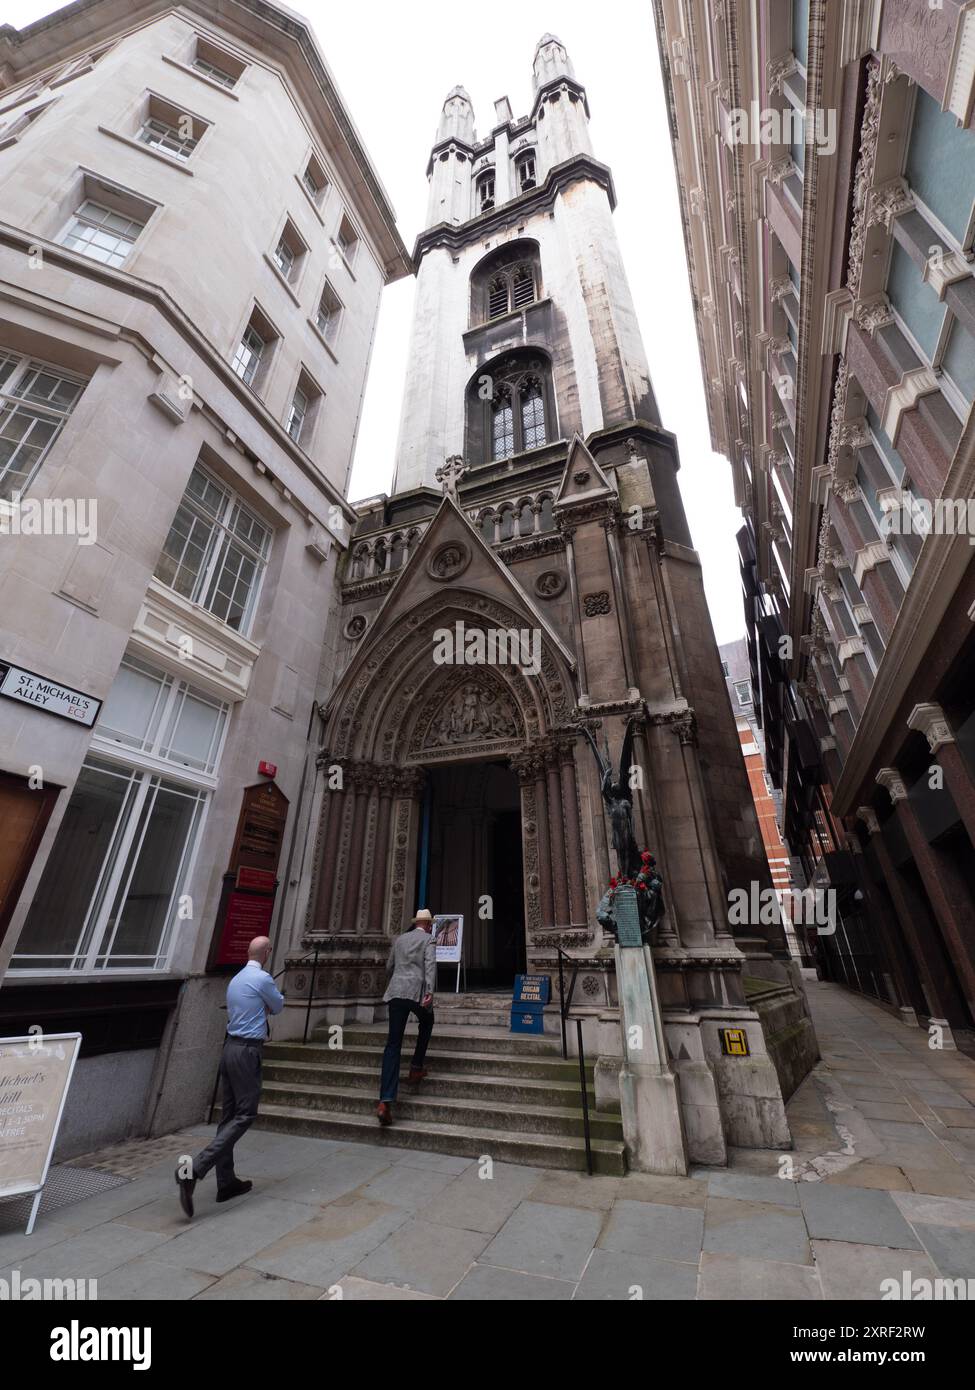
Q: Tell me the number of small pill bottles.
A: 0